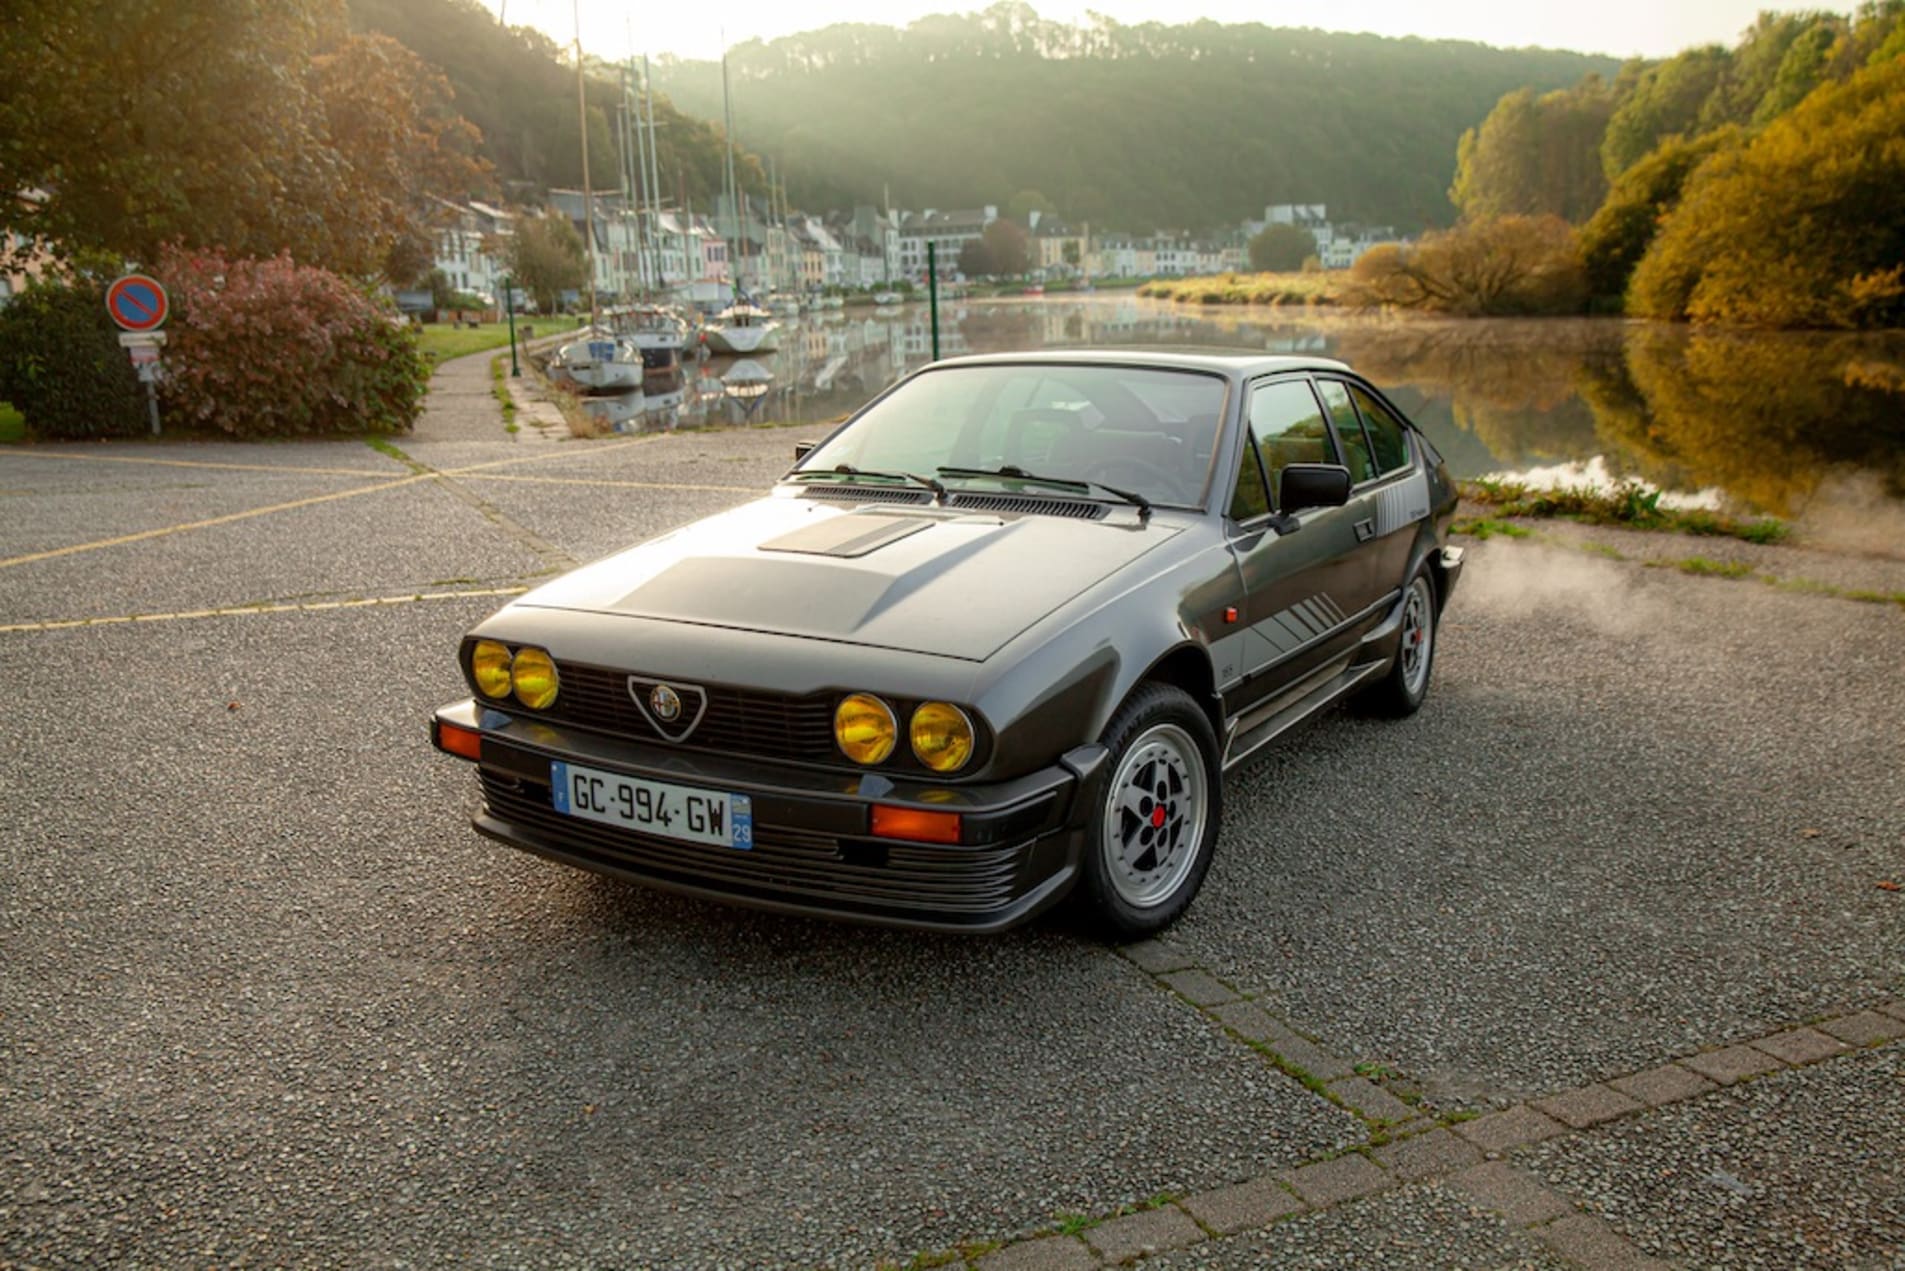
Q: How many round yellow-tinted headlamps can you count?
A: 4